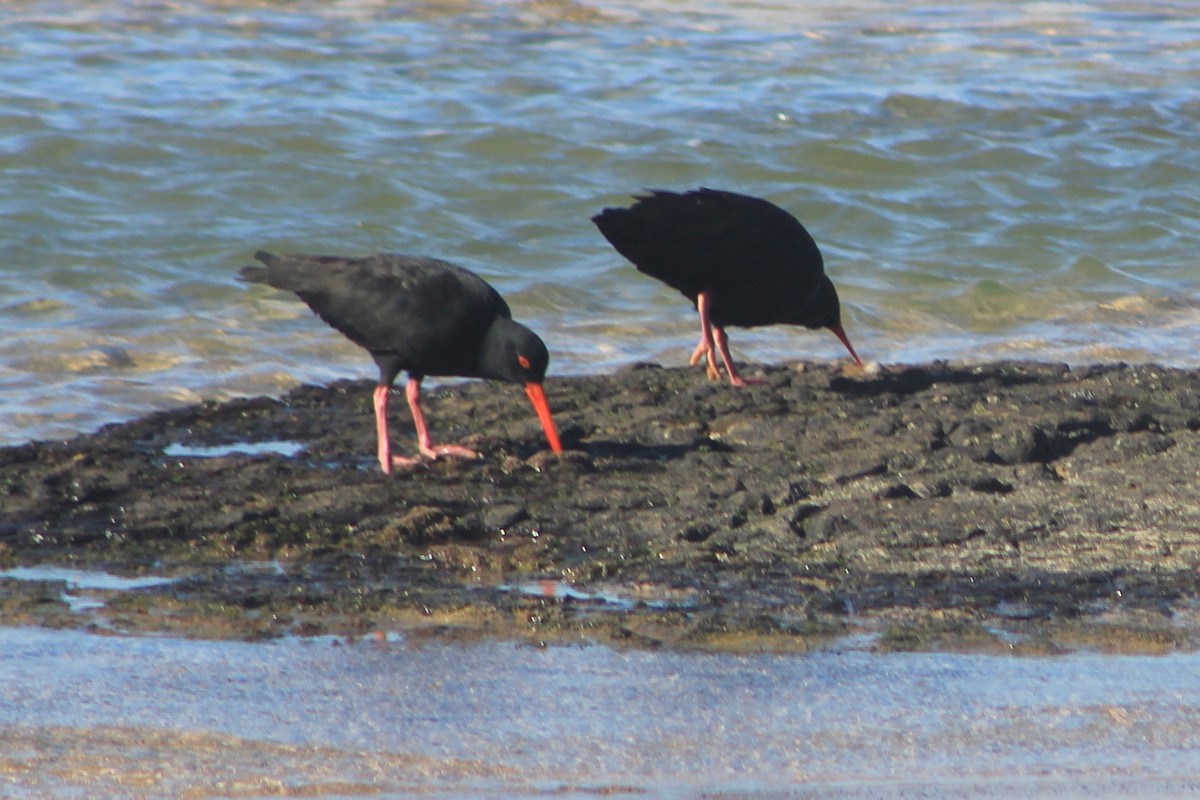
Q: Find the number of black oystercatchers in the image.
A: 2